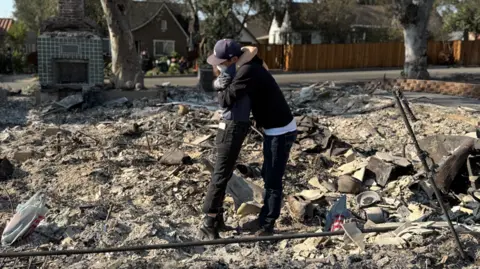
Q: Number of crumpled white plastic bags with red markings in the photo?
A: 1